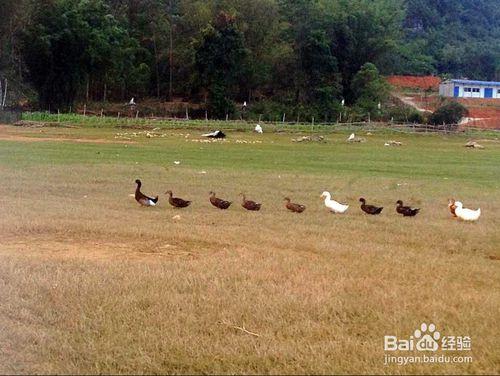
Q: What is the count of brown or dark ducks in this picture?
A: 8